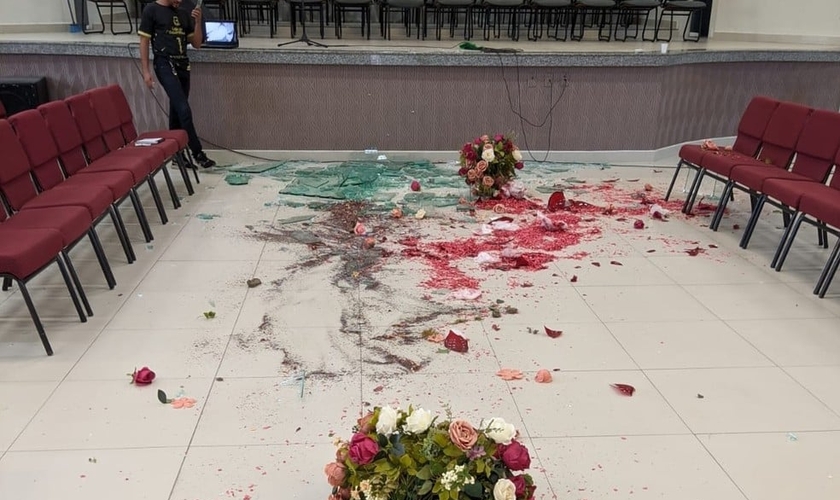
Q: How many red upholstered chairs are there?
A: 13